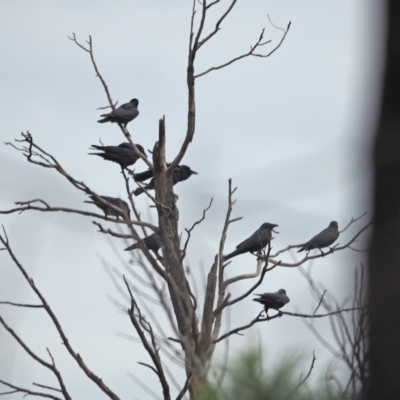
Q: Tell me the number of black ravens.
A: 8